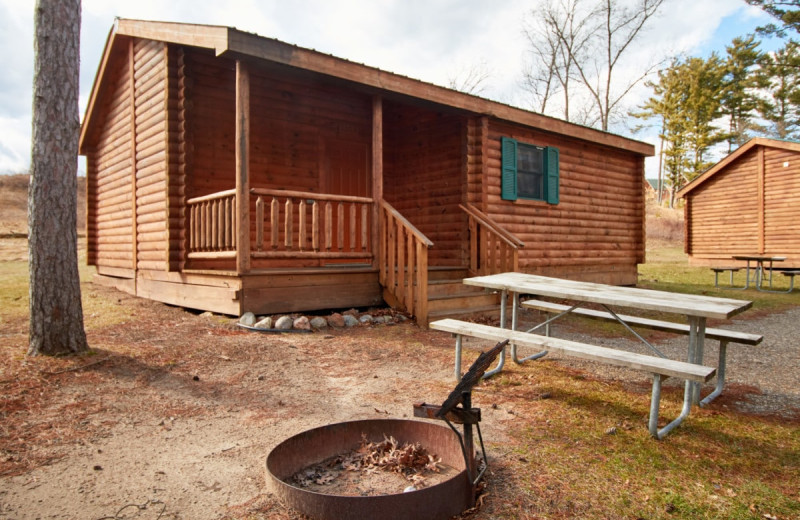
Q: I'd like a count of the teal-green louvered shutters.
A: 2